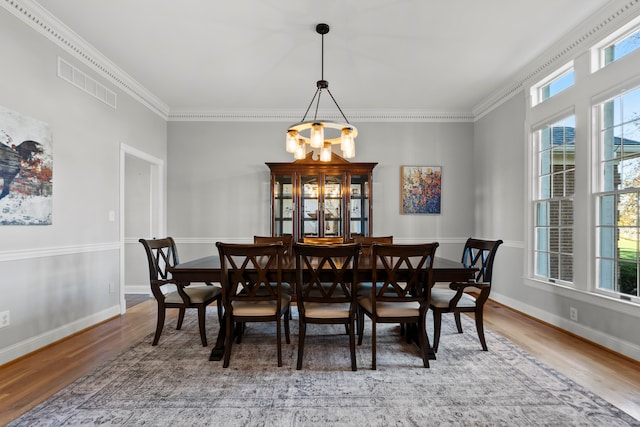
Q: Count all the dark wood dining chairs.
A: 8